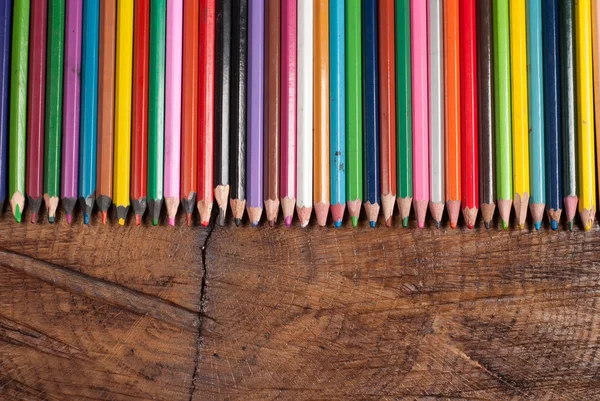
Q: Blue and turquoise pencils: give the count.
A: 6